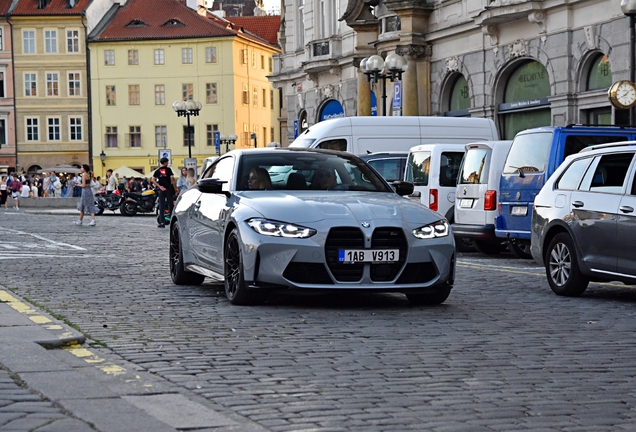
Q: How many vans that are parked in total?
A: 4